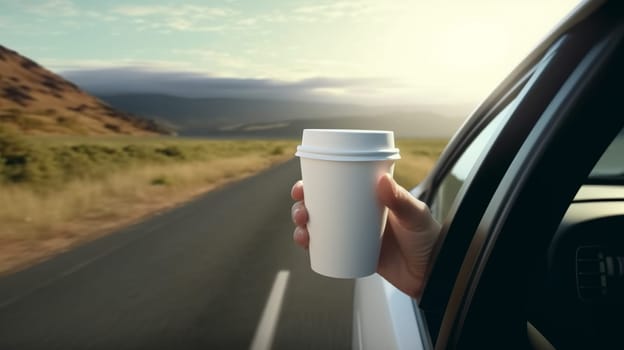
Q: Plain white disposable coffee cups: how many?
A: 1